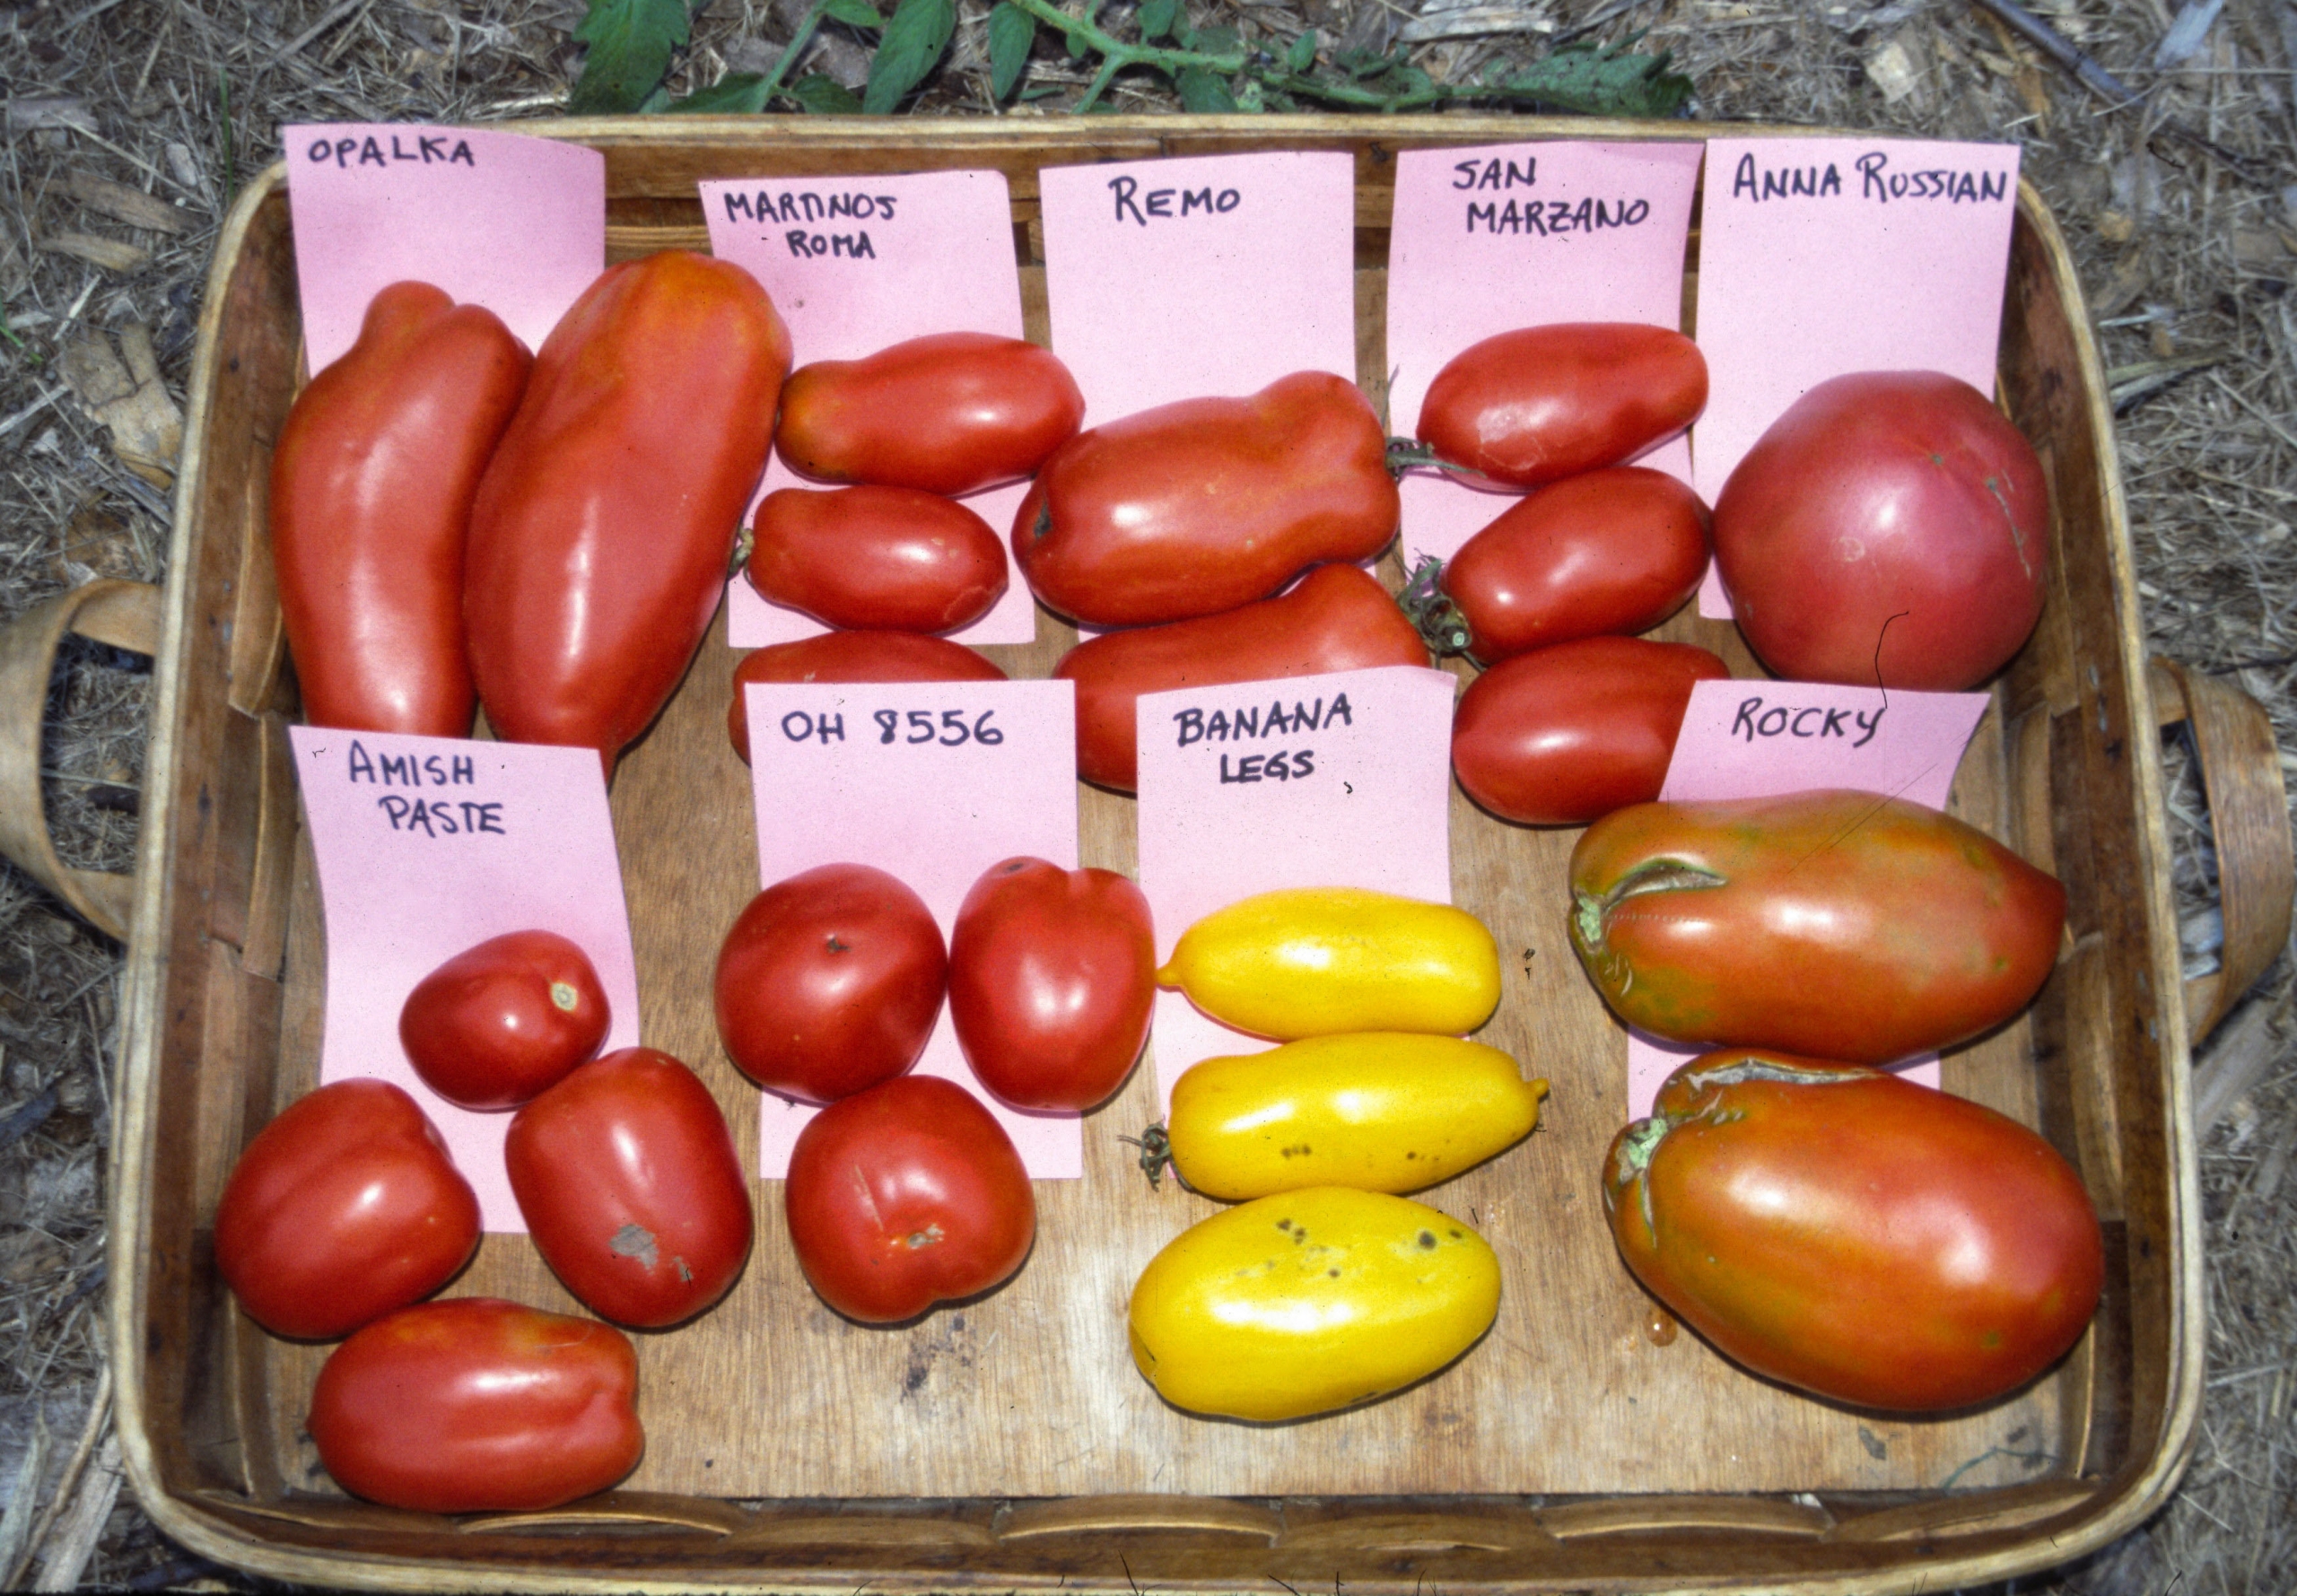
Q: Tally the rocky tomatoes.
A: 2